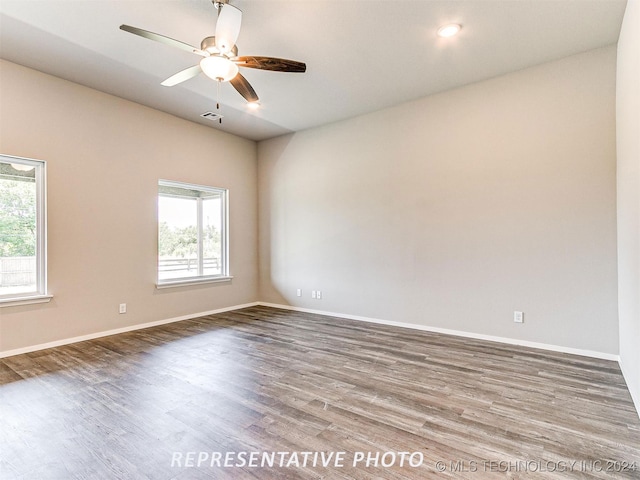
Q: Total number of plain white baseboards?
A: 3